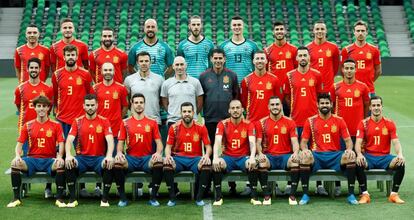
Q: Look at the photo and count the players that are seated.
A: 8